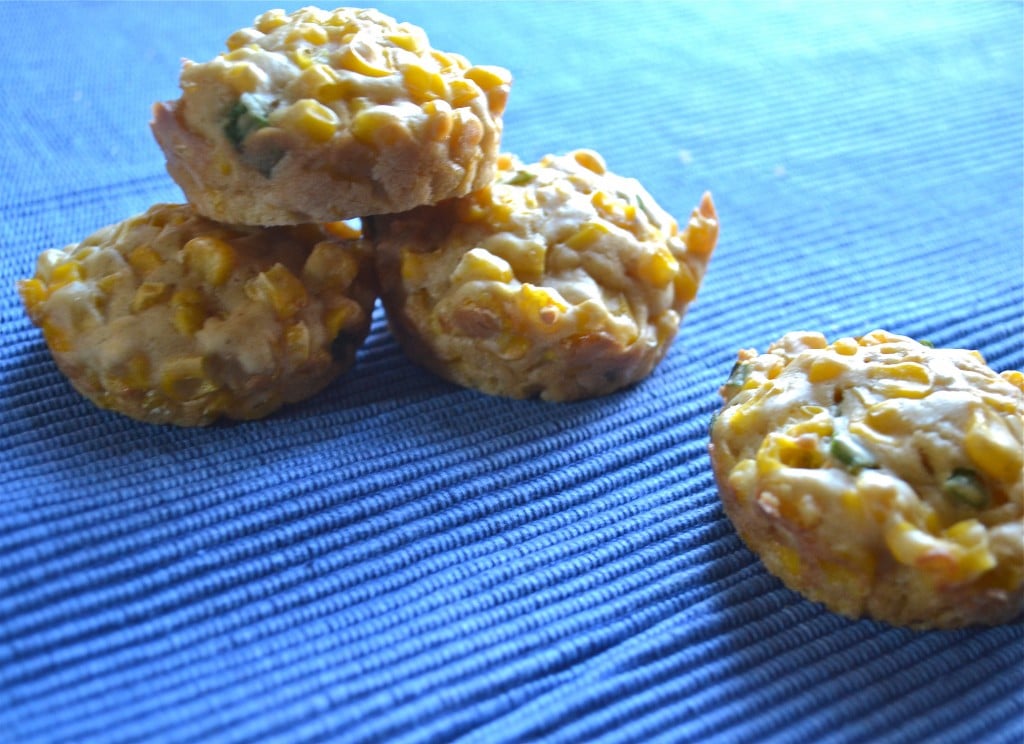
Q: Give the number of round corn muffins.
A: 4